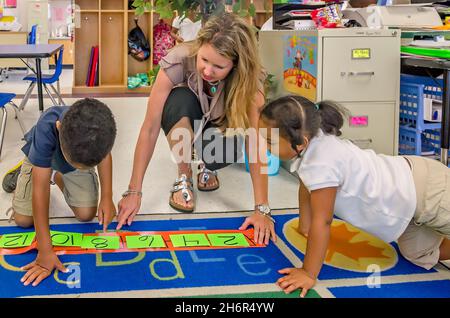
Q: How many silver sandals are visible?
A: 2